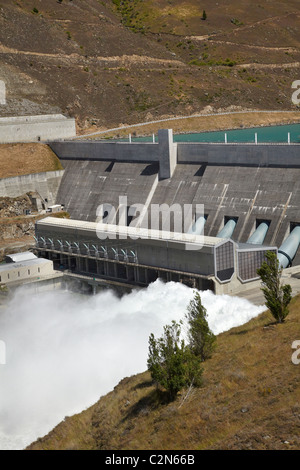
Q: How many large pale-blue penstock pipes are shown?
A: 4